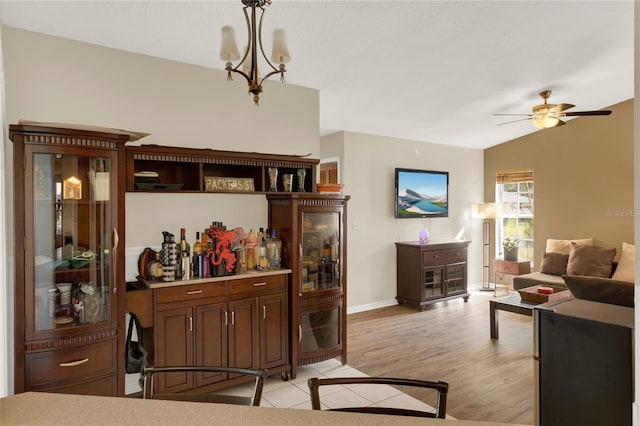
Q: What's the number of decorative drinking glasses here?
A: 3